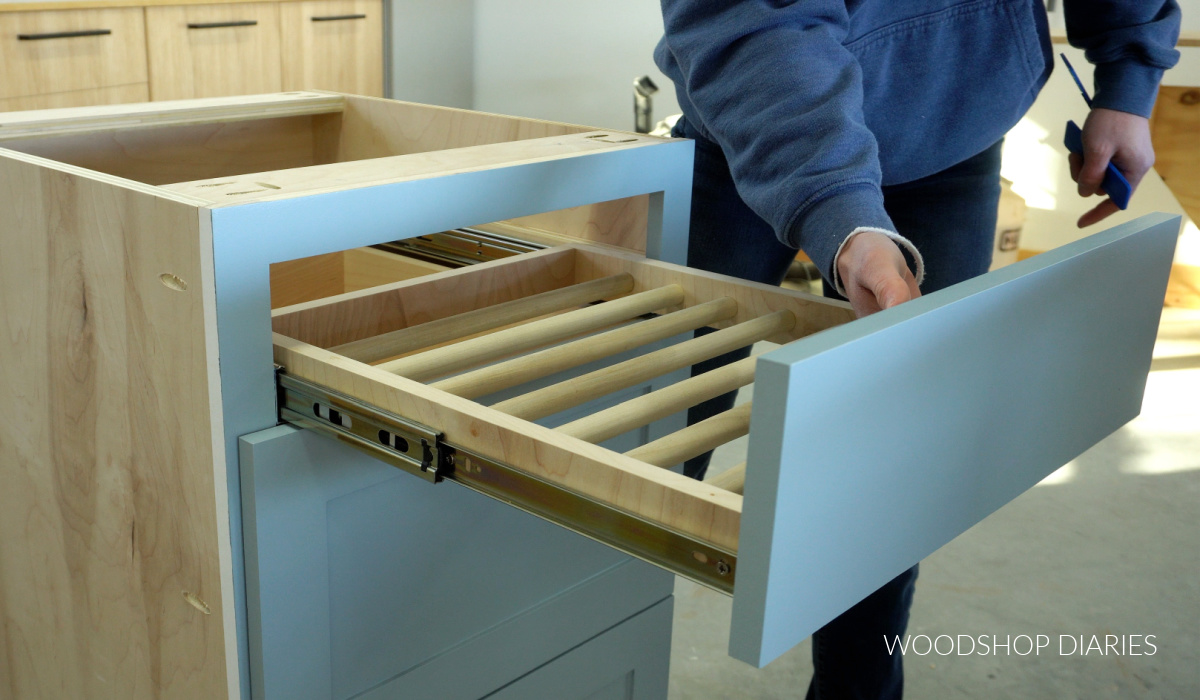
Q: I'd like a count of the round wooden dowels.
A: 7